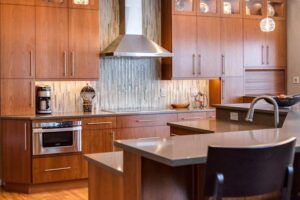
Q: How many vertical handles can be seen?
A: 12